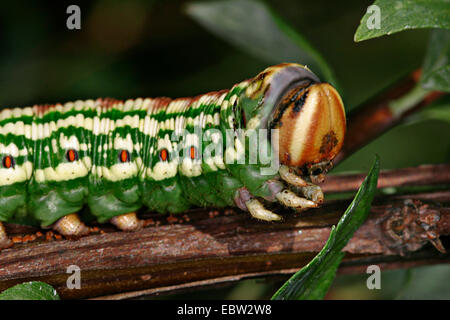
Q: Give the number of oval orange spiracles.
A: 5